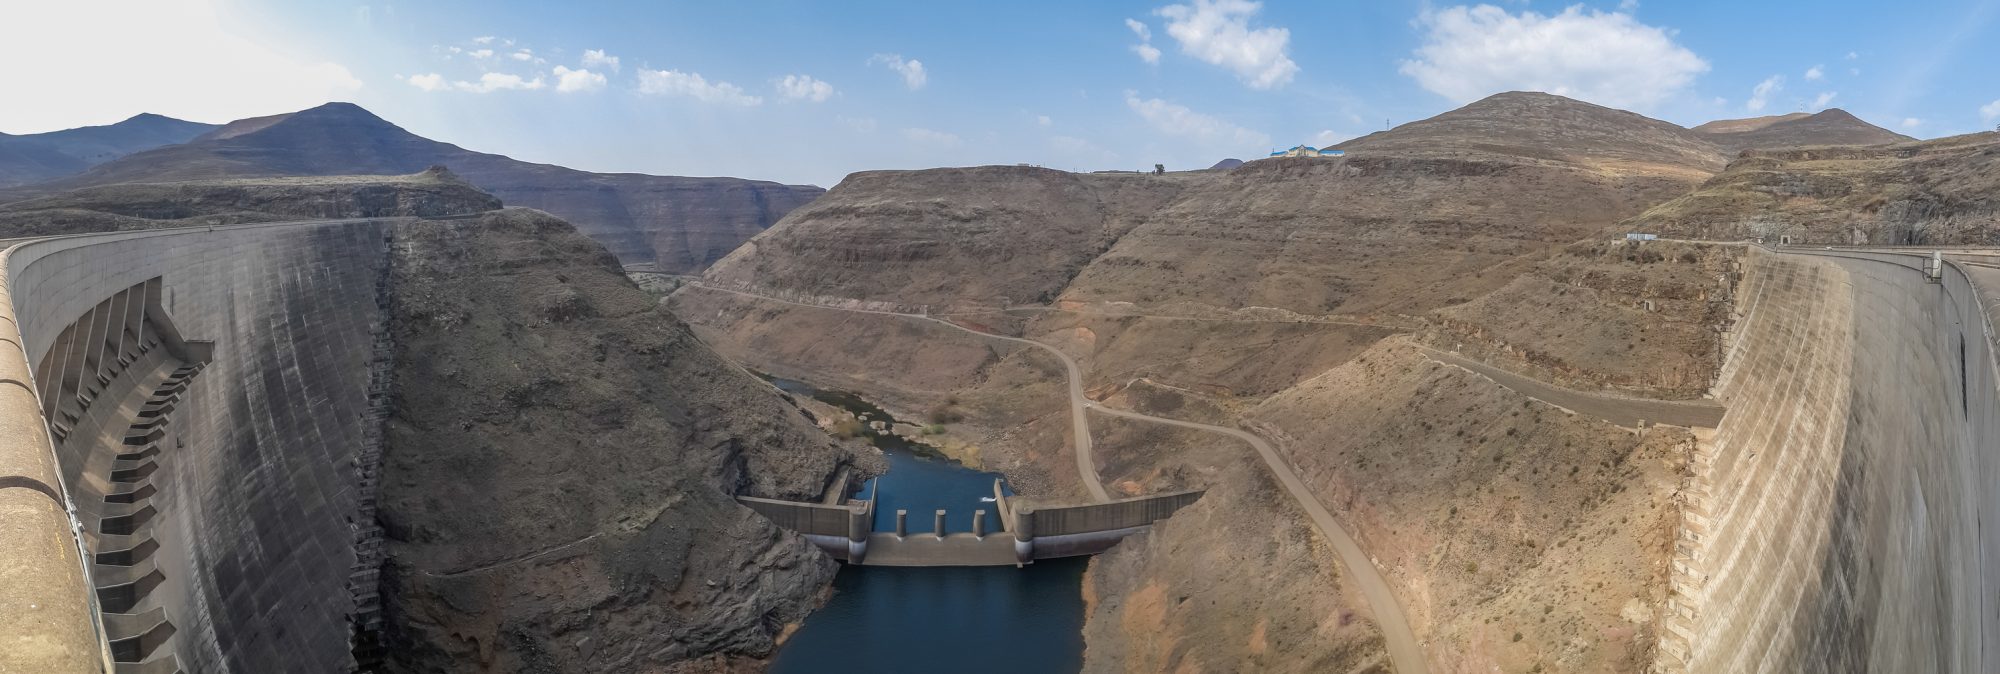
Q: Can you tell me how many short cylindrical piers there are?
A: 3